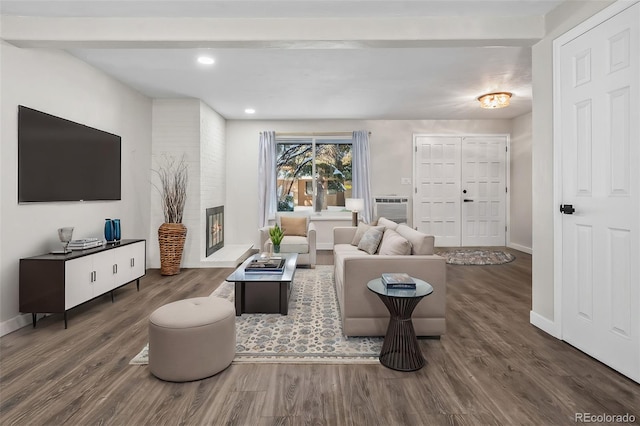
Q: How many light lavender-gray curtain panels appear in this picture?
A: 2